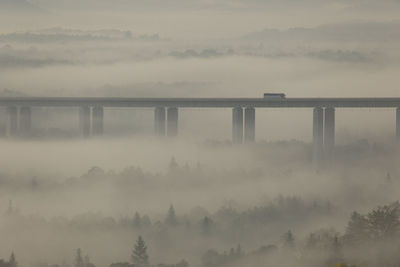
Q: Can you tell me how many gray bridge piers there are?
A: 11